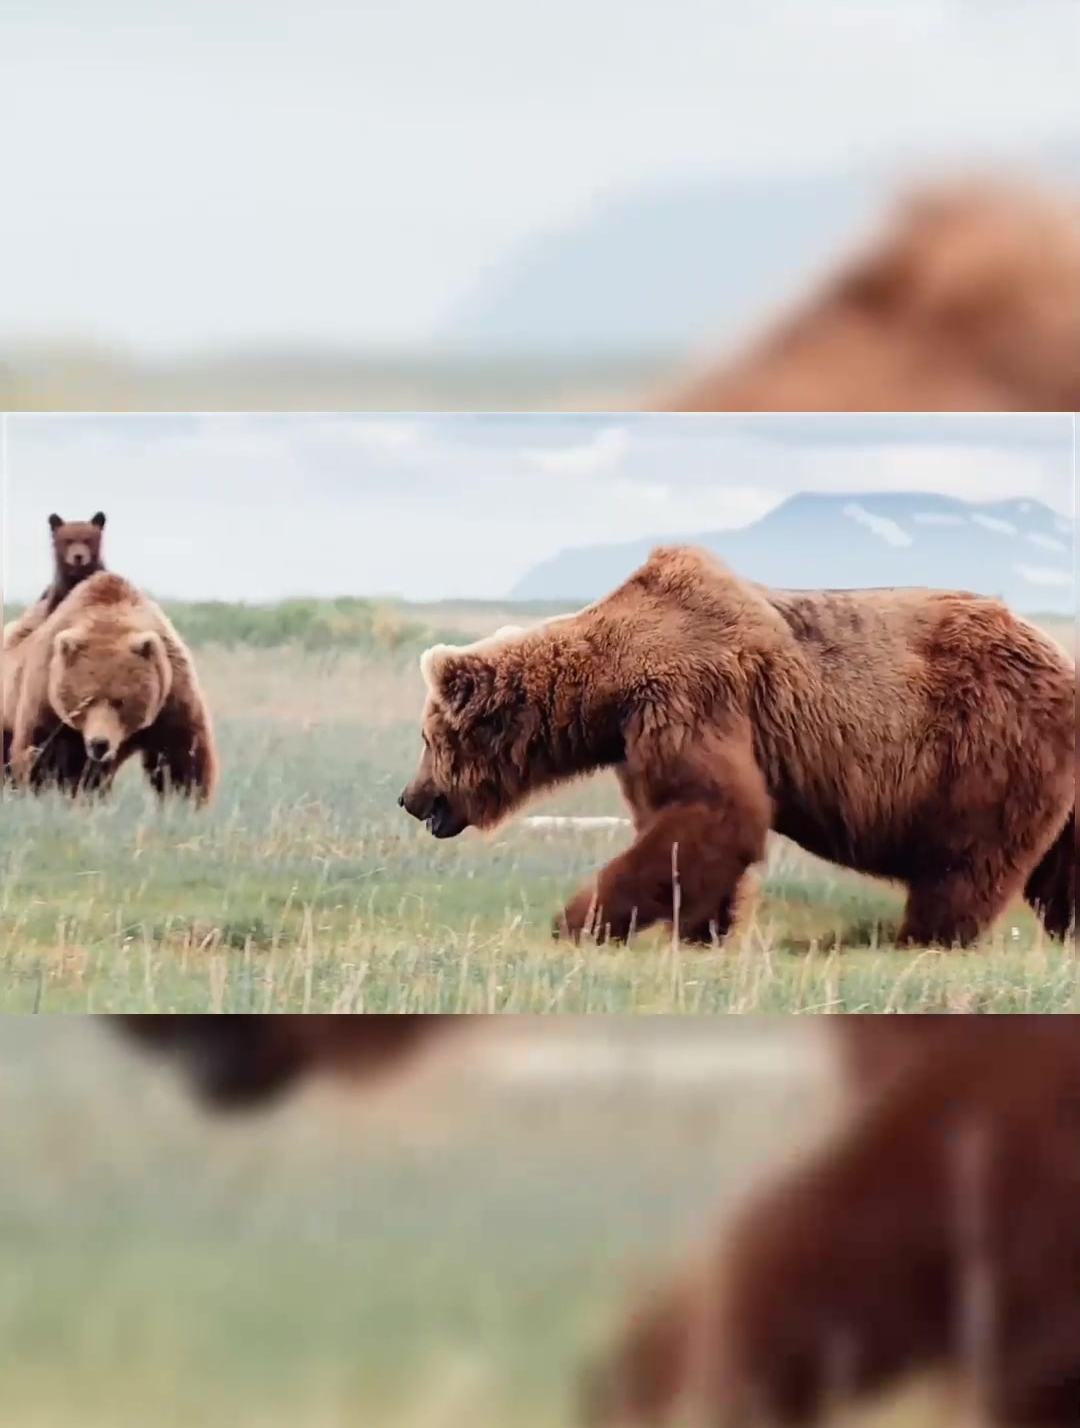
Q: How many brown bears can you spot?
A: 3